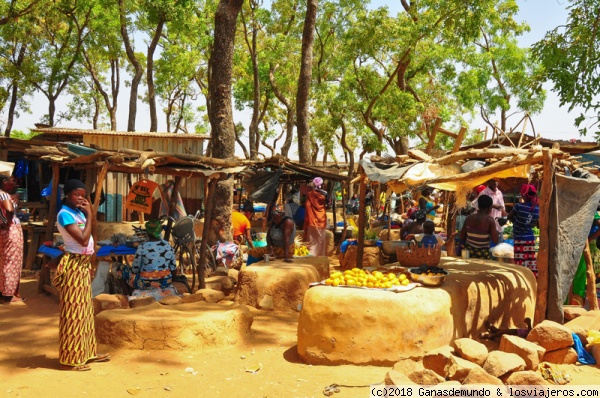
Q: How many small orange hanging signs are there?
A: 1